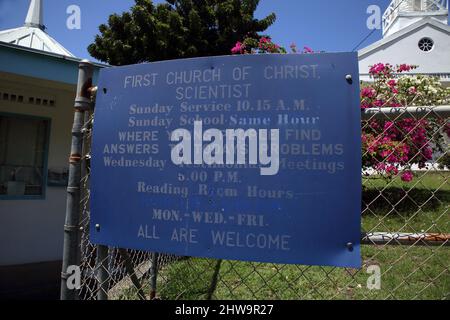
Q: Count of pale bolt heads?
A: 3